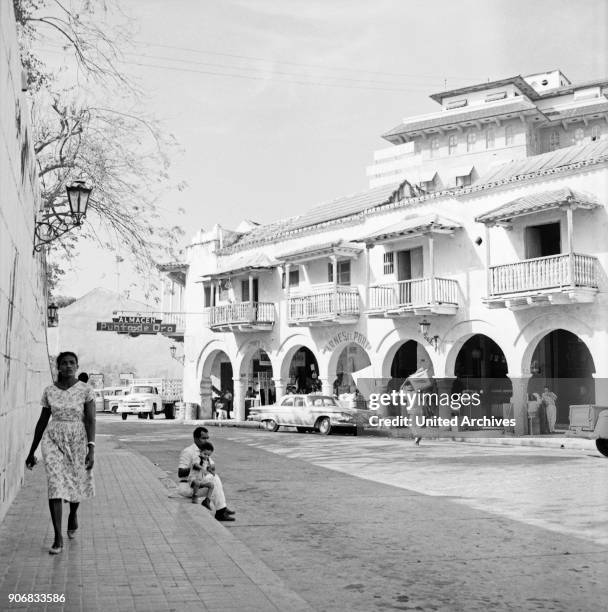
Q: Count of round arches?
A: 7